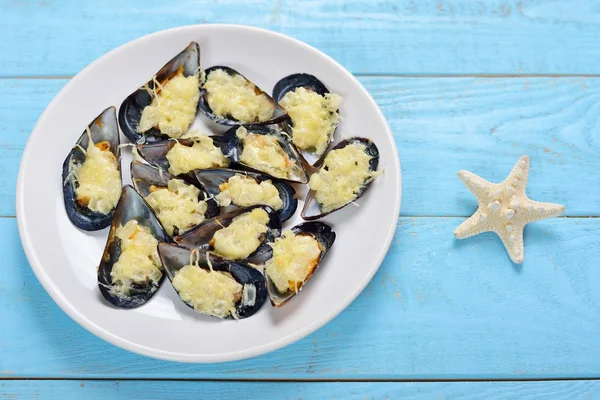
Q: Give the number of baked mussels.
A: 13